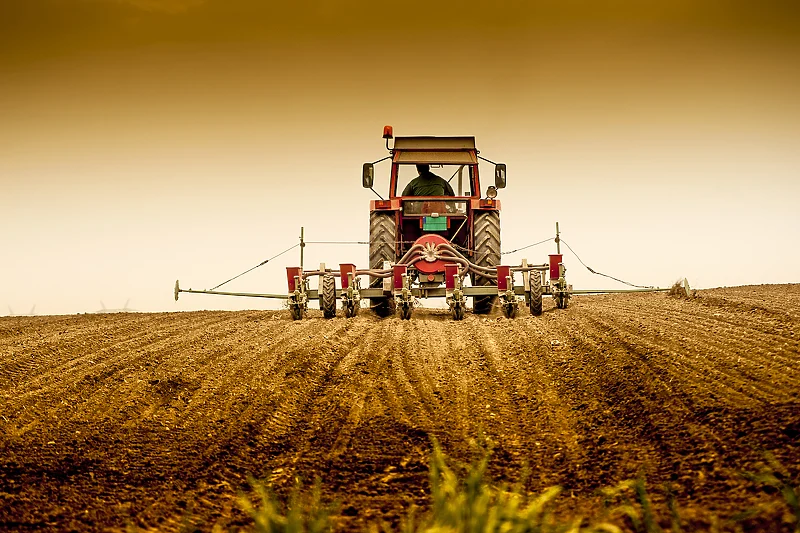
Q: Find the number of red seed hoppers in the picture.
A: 6